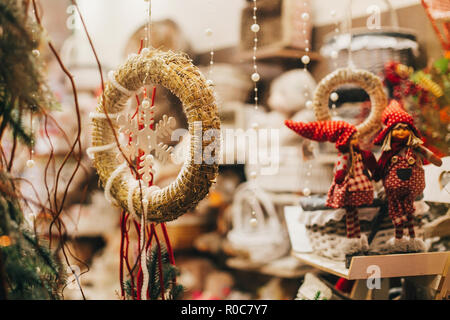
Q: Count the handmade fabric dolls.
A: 2